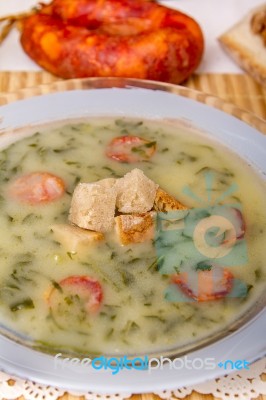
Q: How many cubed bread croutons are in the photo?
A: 5